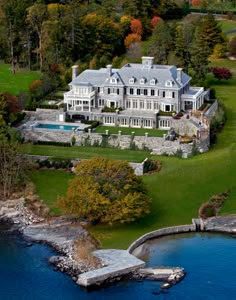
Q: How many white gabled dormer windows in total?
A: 5